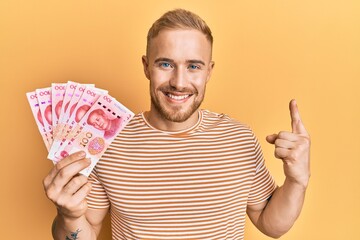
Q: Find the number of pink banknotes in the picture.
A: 7